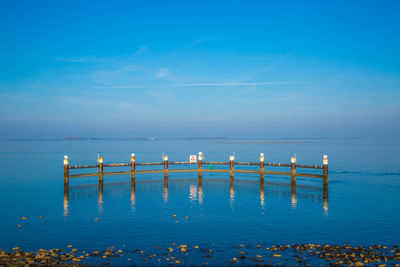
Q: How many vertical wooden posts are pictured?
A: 9